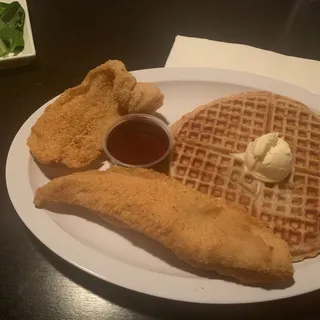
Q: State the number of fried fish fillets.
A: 2